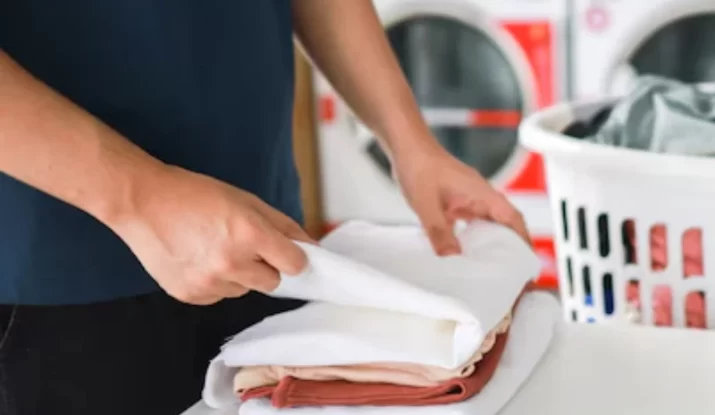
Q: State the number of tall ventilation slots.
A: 12